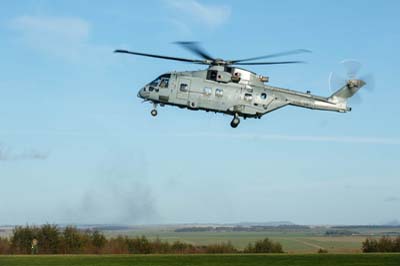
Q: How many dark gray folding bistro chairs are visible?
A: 0